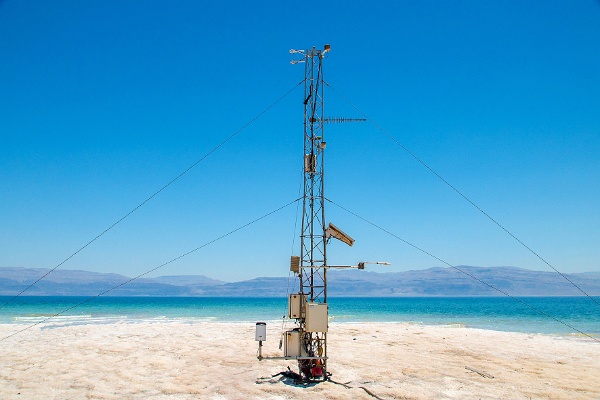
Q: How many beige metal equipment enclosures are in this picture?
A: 3